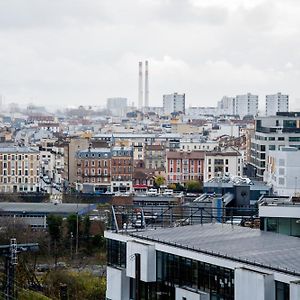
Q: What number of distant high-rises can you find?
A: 5